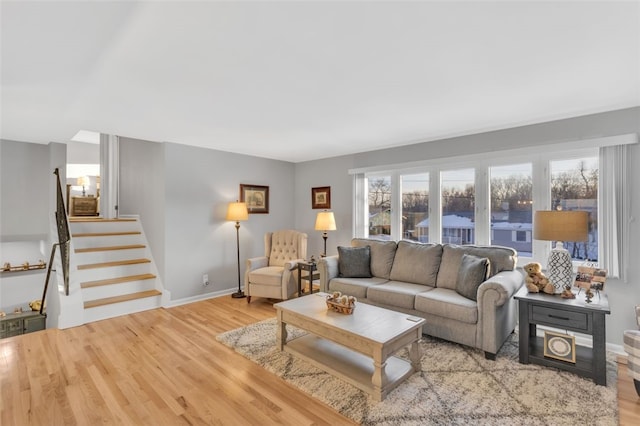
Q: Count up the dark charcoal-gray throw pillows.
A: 2